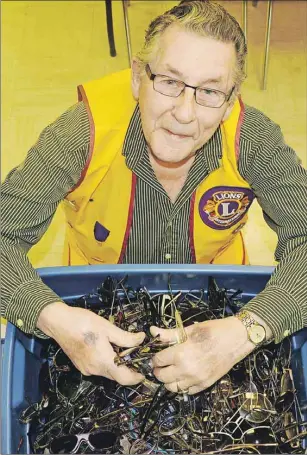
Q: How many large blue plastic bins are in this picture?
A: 1